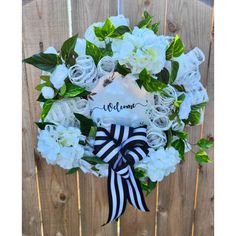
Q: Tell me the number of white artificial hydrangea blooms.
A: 3